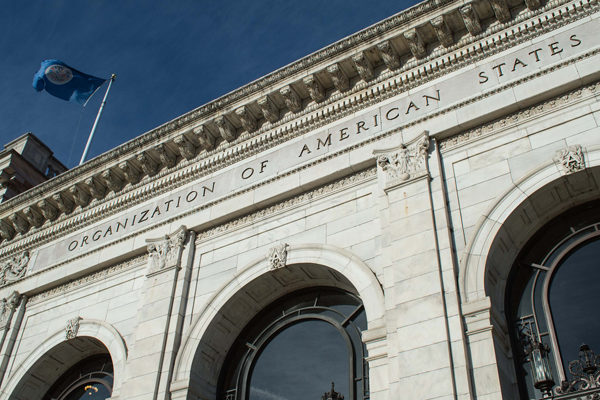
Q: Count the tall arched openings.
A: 3